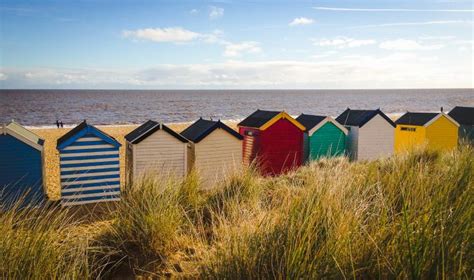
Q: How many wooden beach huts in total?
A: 9